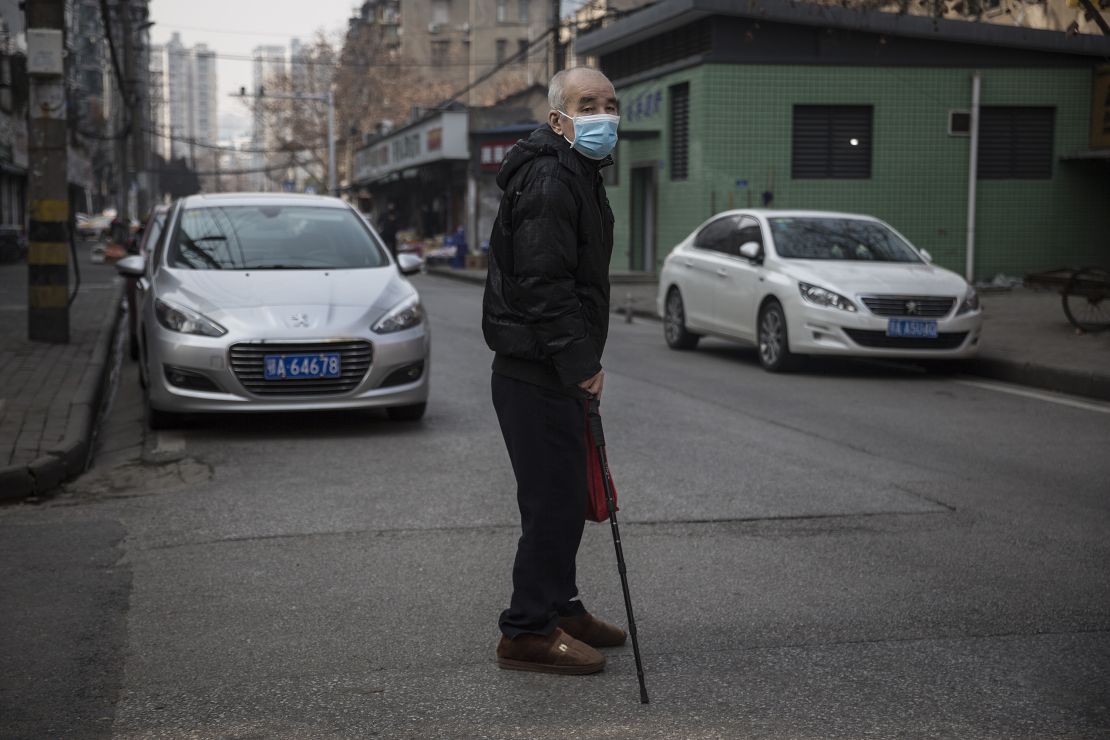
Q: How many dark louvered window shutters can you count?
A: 3